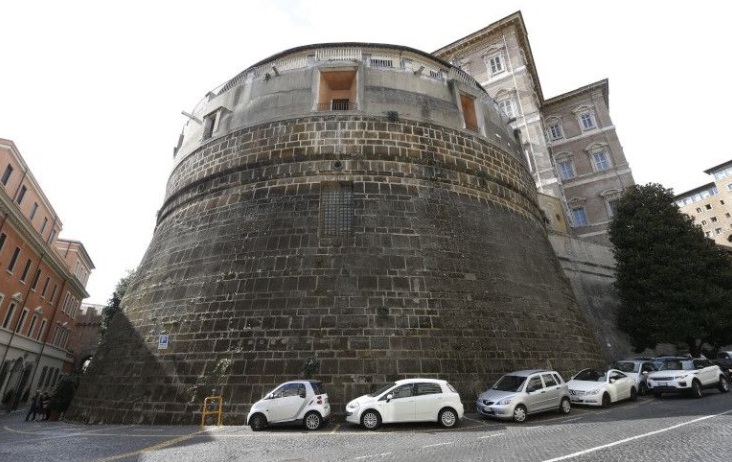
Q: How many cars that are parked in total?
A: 7